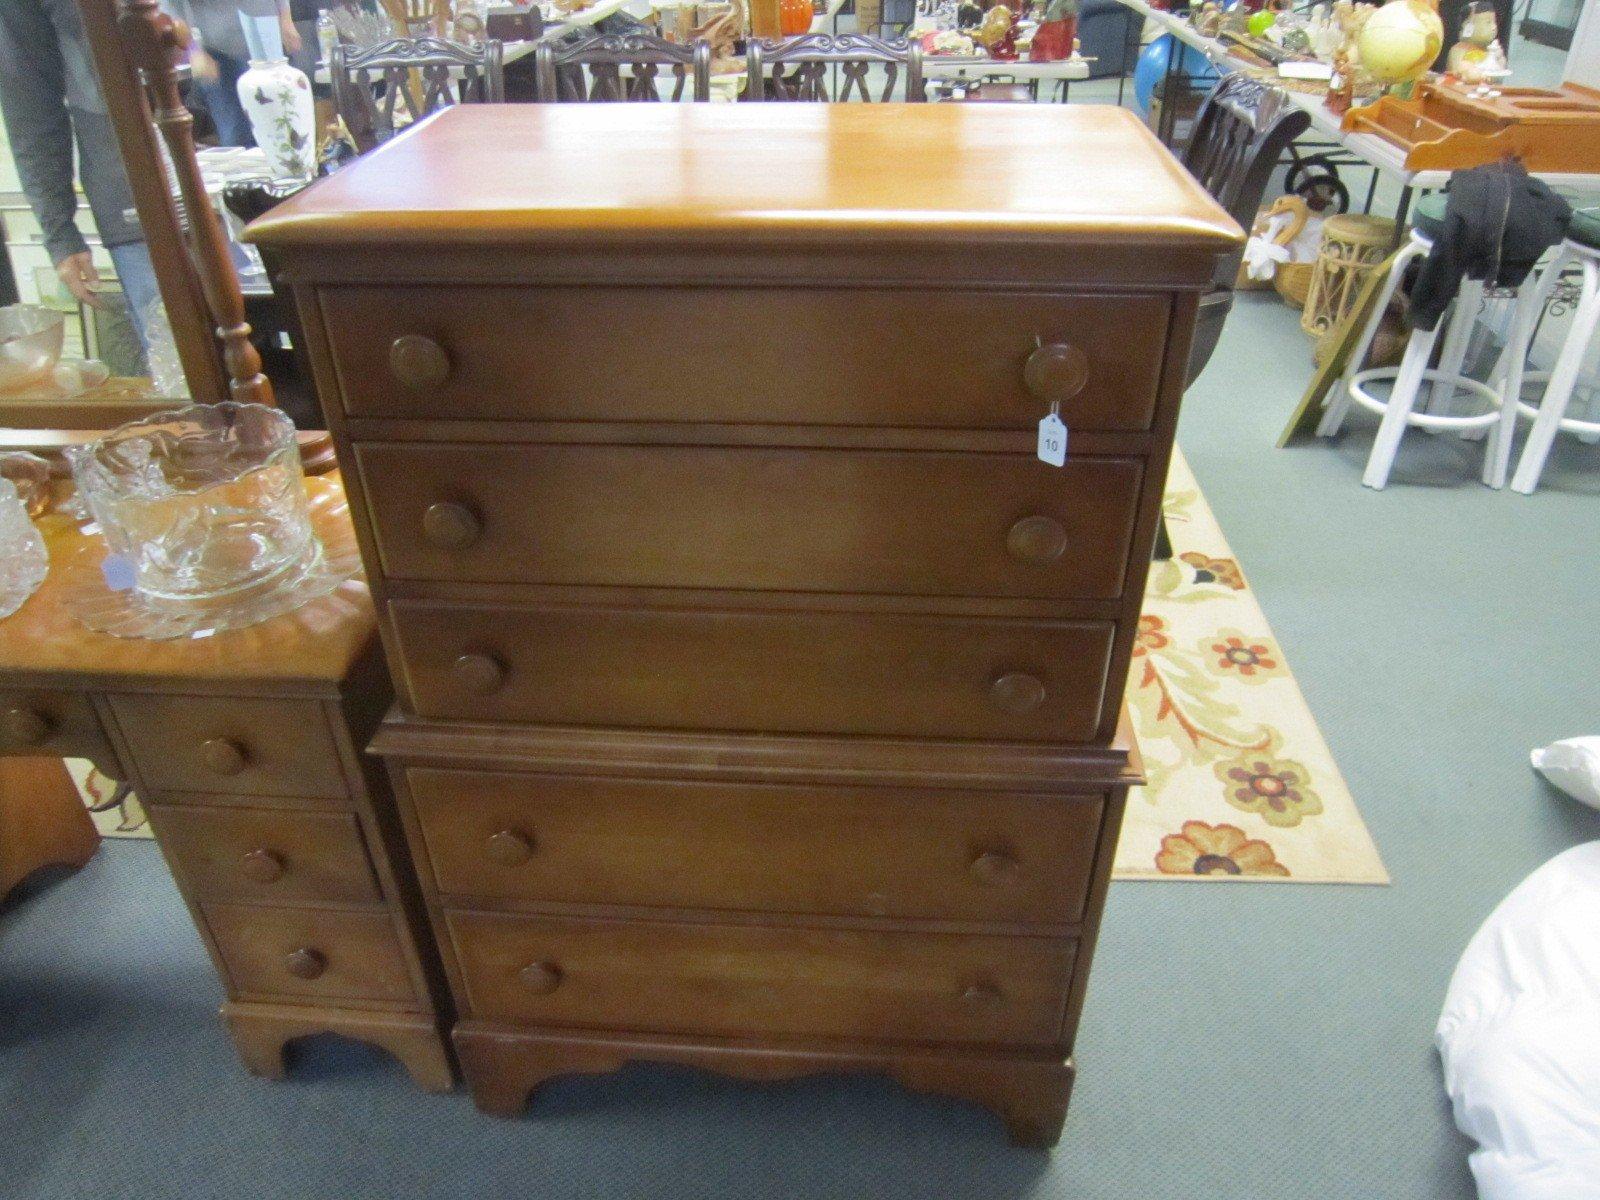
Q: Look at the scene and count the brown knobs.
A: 14